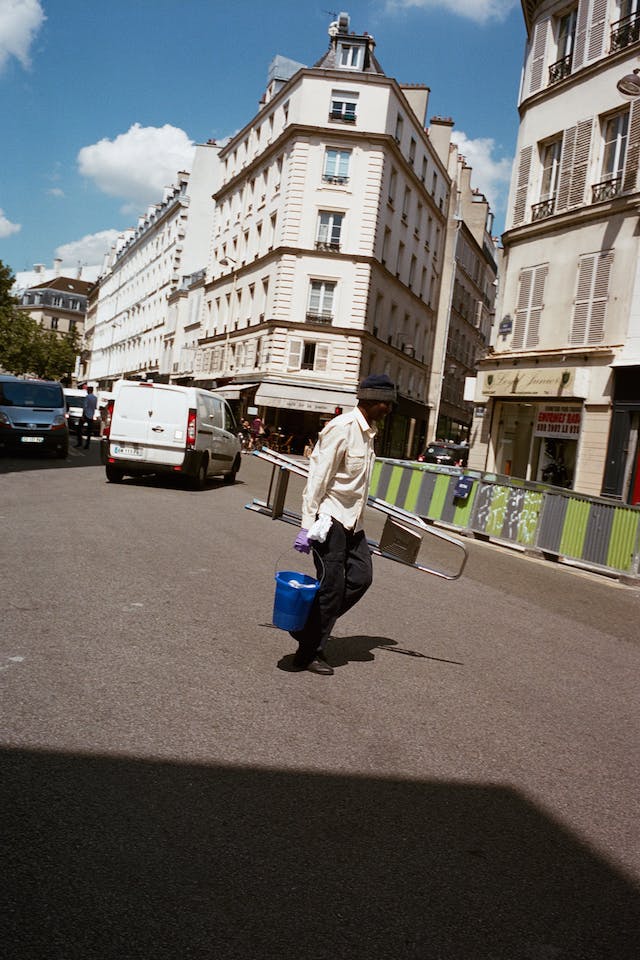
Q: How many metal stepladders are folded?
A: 1